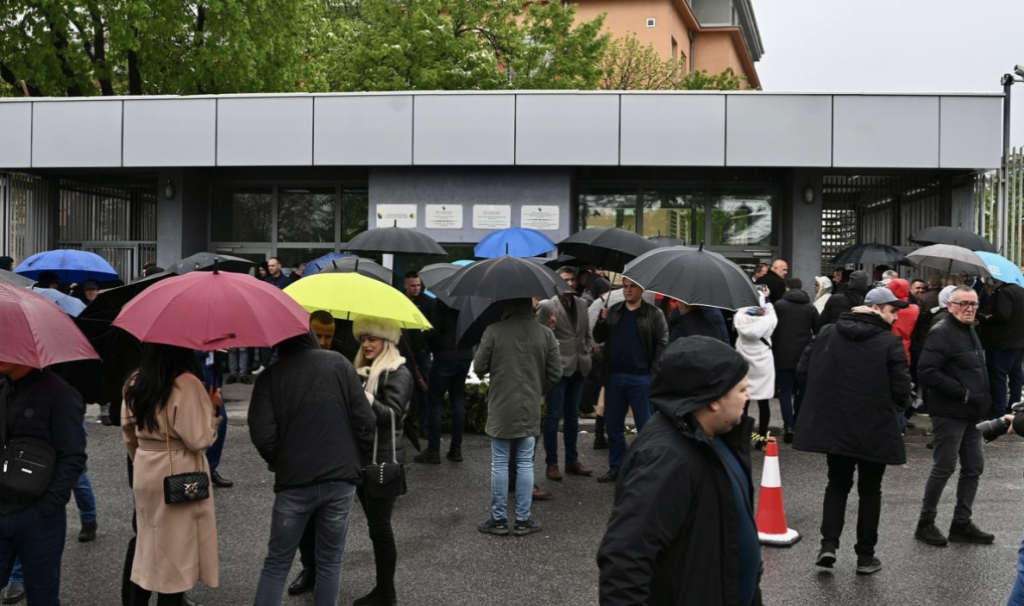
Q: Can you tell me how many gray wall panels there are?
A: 11